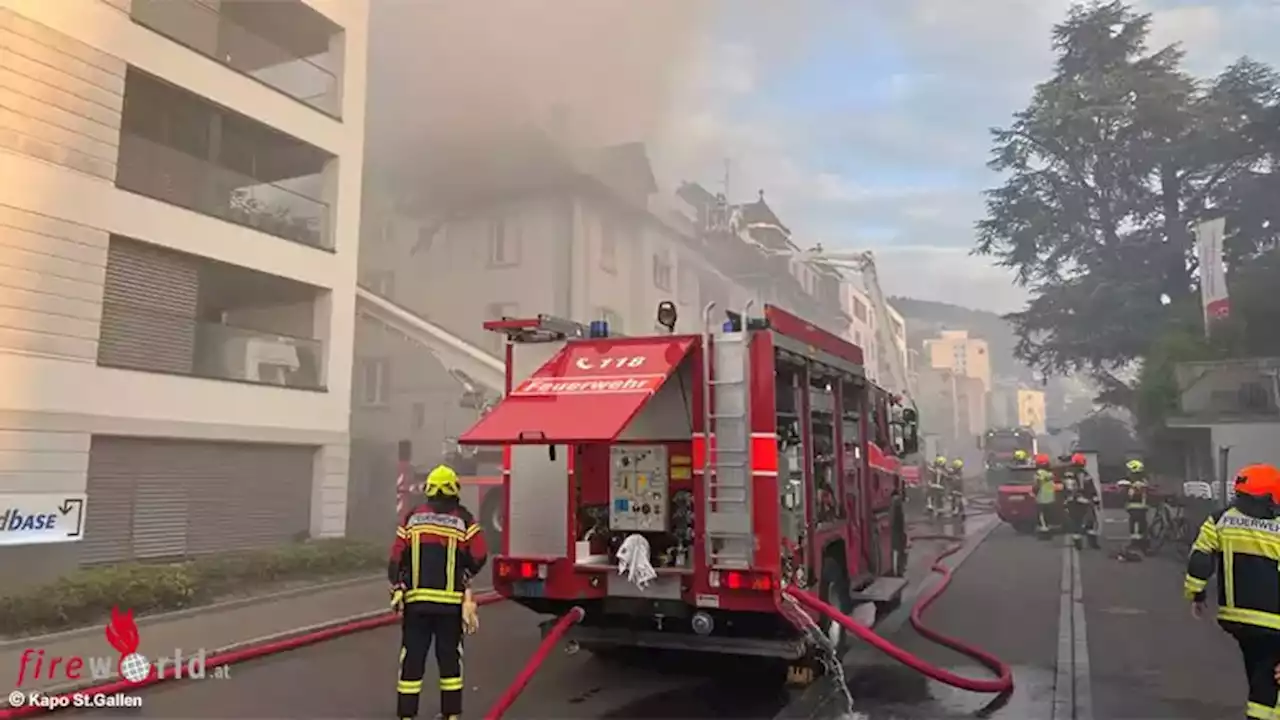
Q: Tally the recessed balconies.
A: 3